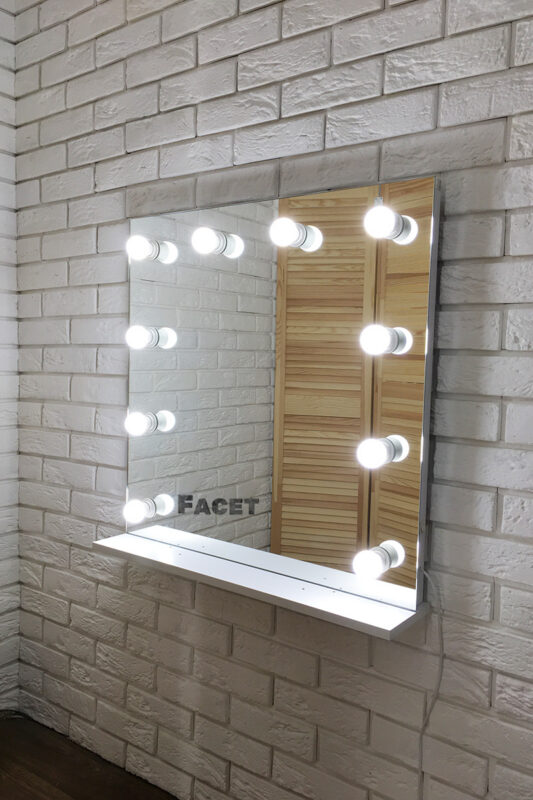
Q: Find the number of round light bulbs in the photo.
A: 10